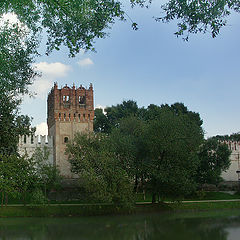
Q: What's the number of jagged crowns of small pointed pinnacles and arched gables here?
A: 1